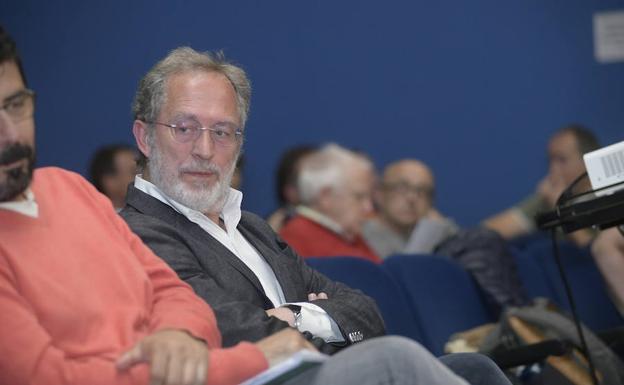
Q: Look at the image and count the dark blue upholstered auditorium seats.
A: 4